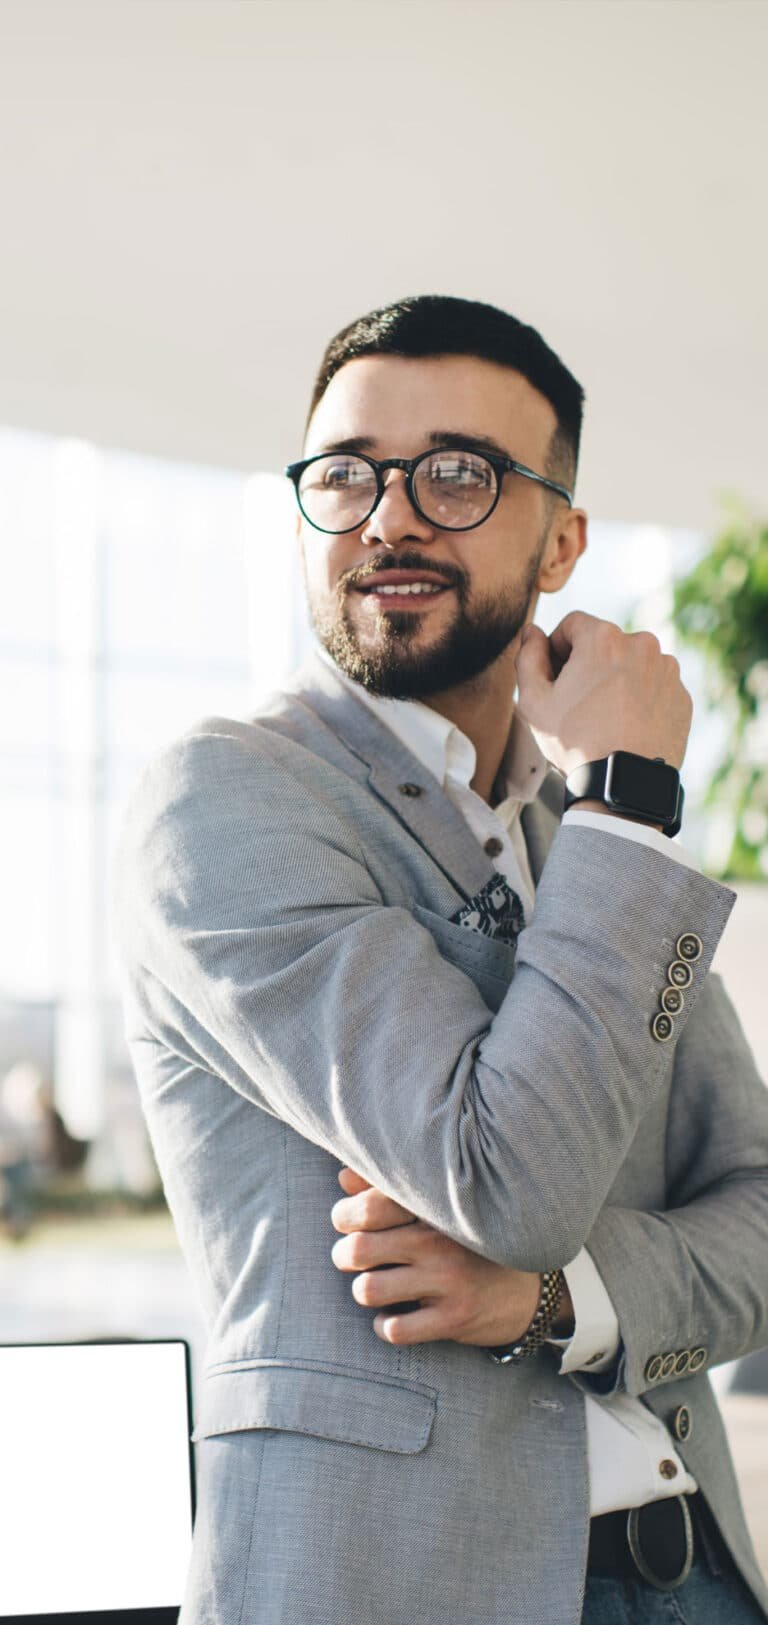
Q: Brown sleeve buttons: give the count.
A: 8